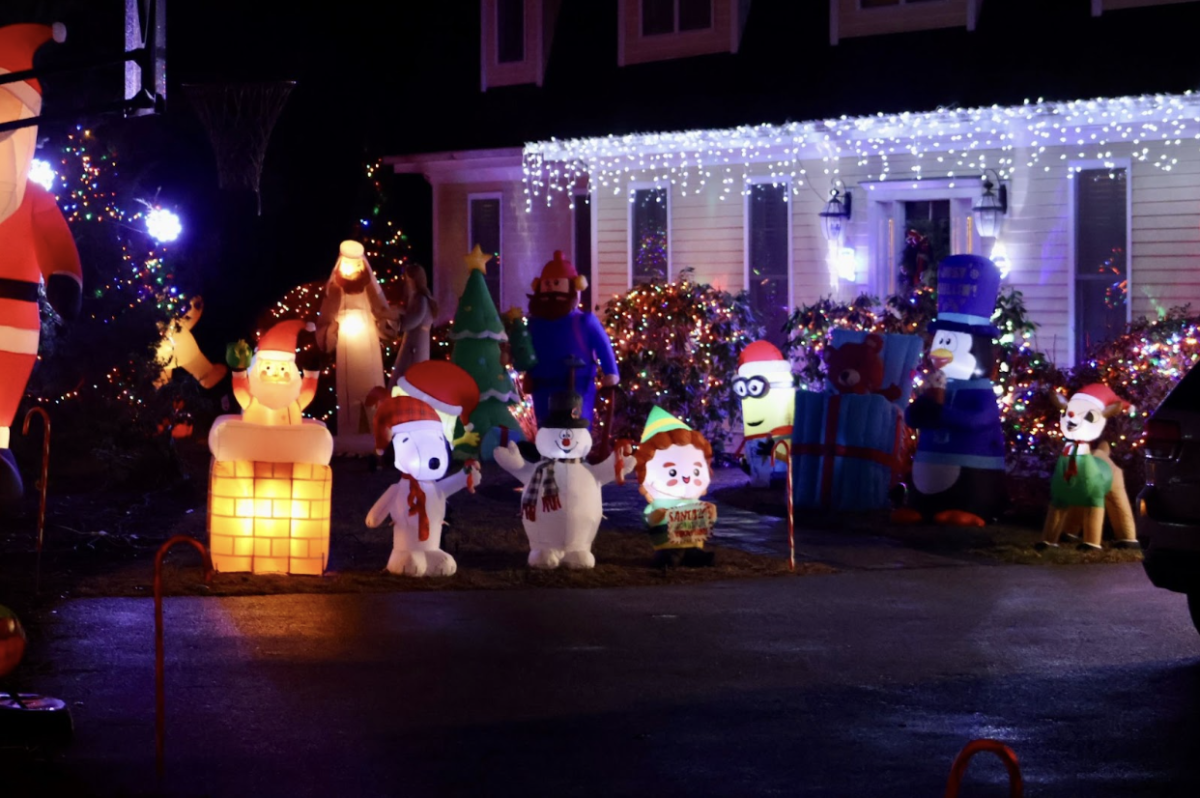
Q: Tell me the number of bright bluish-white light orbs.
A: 2